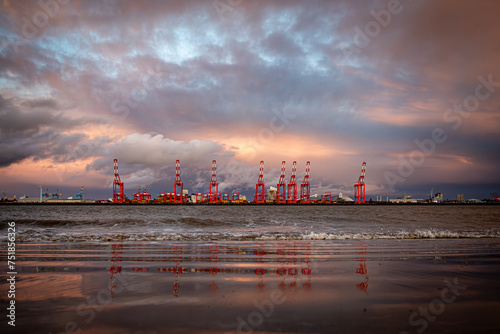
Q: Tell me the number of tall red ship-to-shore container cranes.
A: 8